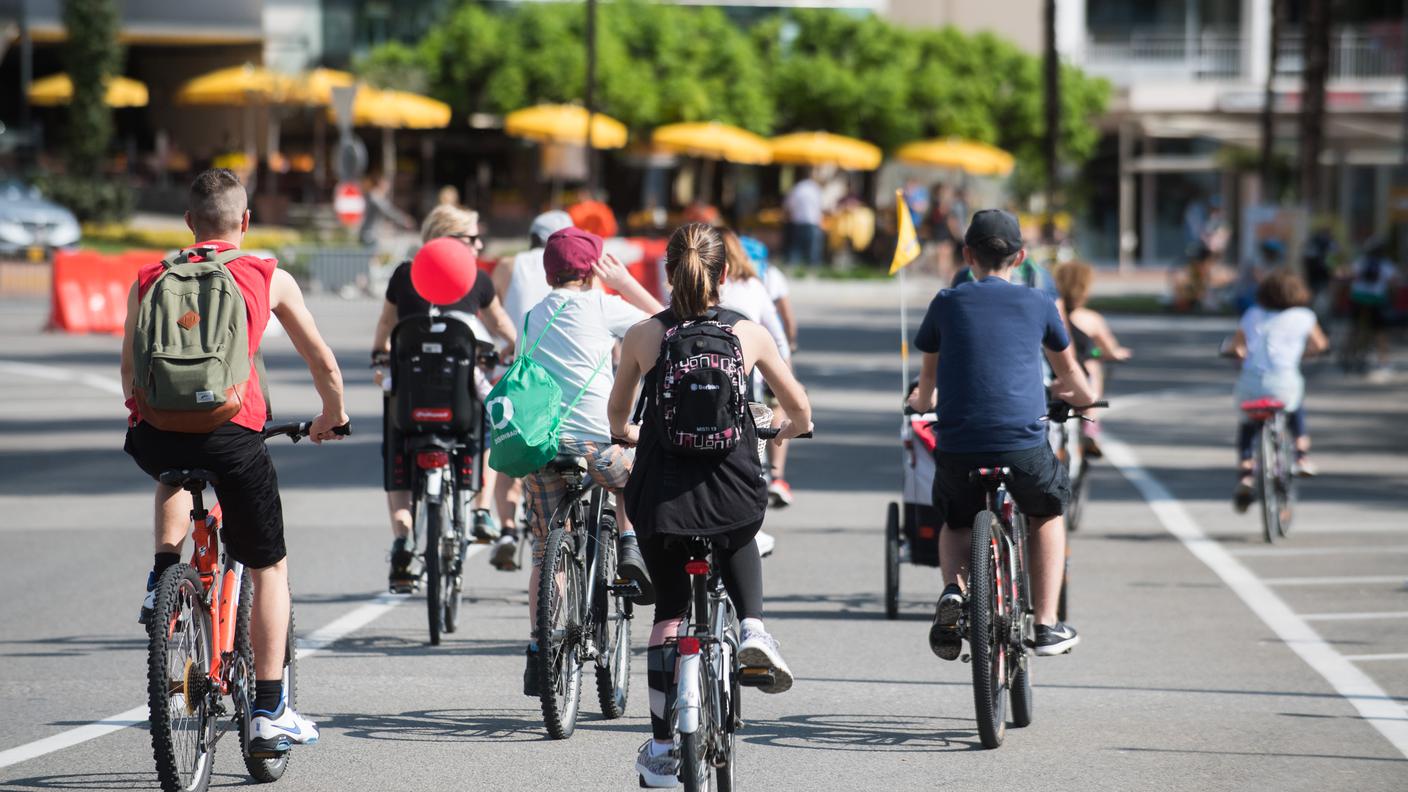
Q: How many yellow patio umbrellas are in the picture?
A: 8